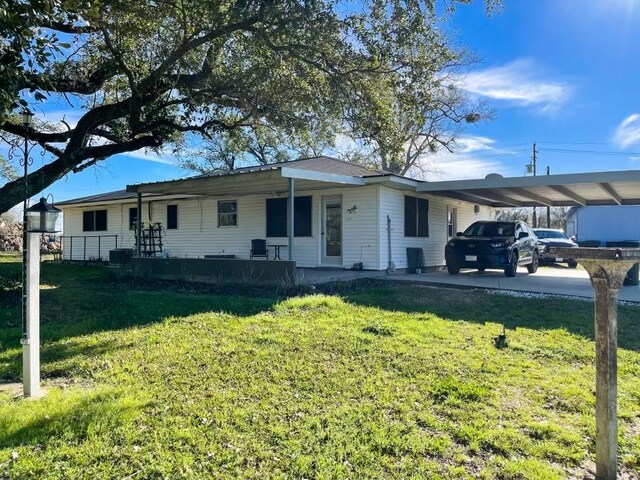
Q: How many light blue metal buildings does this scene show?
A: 1